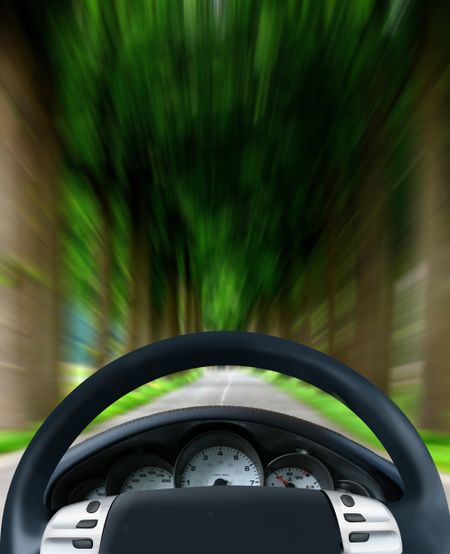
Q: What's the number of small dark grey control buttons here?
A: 6